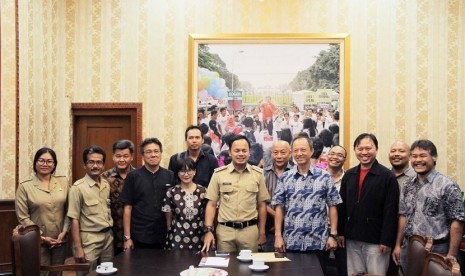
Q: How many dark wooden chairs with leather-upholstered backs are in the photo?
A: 3